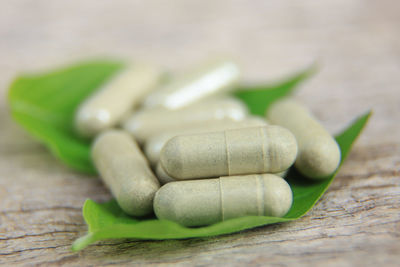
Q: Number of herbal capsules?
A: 9